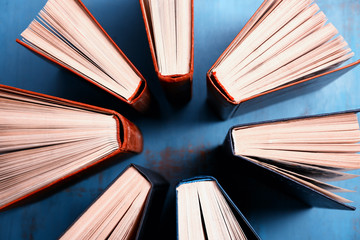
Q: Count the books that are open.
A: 7